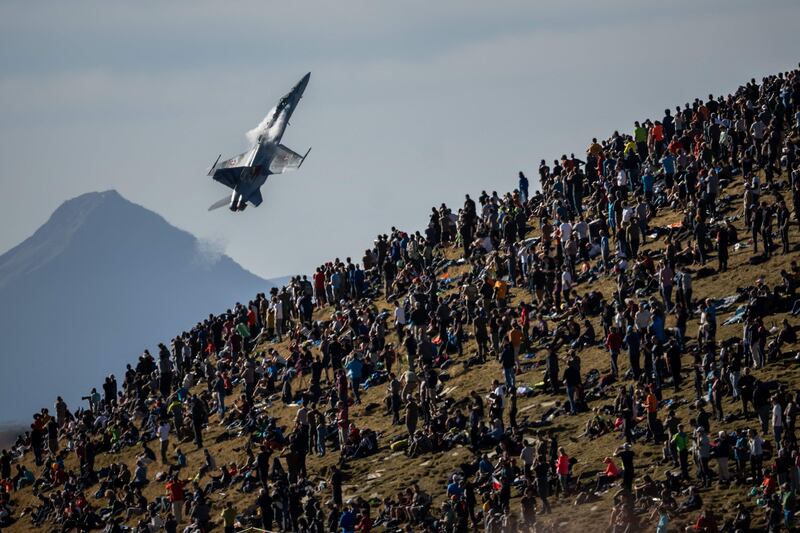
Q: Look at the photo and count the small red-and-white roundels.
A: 2